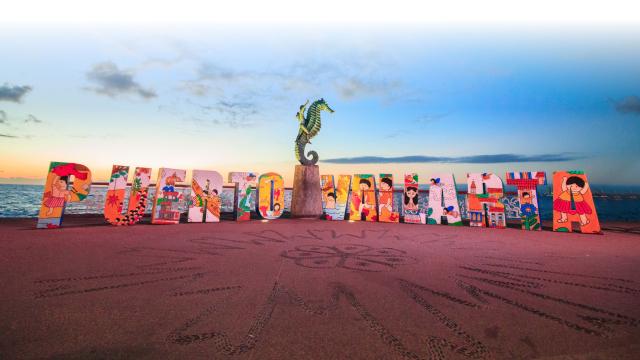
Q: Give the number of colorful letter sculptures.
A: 14